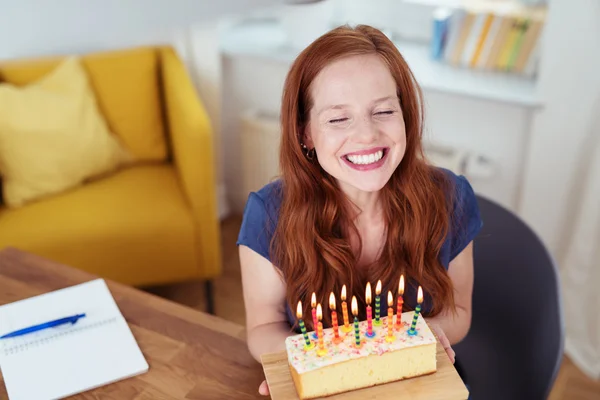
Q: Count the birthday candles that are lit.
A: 11